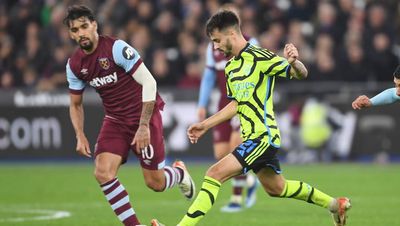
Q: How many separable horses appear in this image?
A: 0